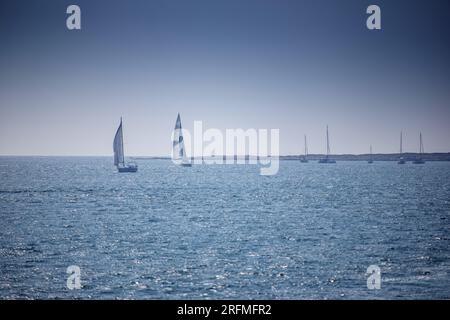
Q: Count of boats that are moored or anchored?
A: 5